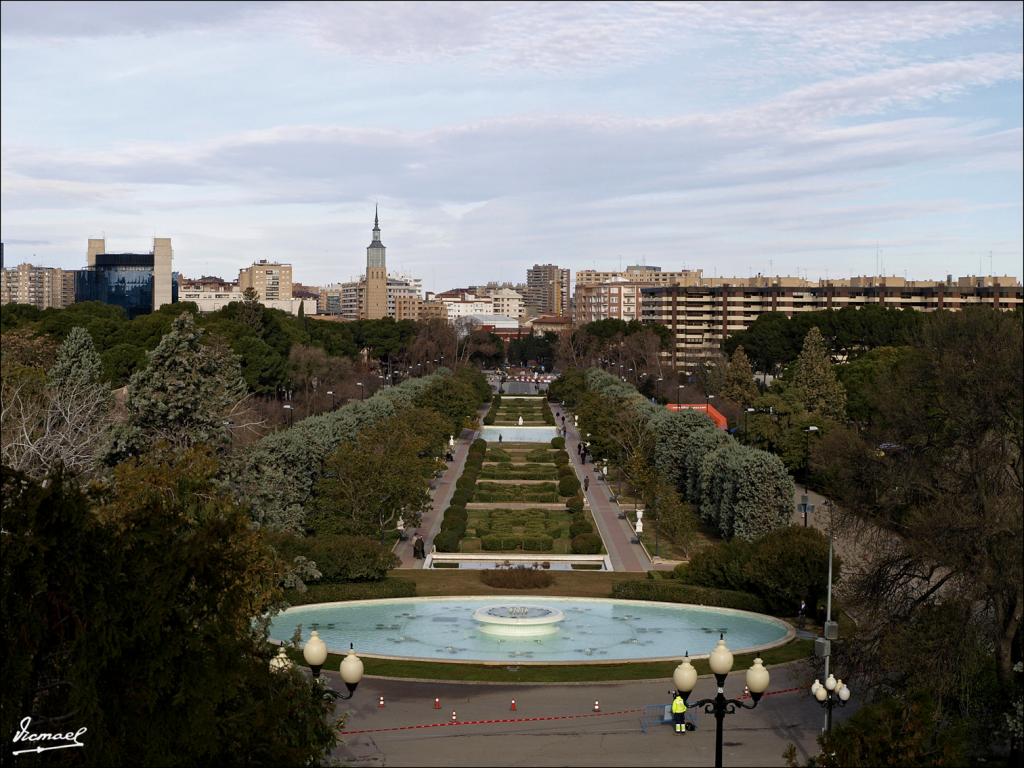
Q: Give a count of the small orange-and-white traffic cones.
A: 6